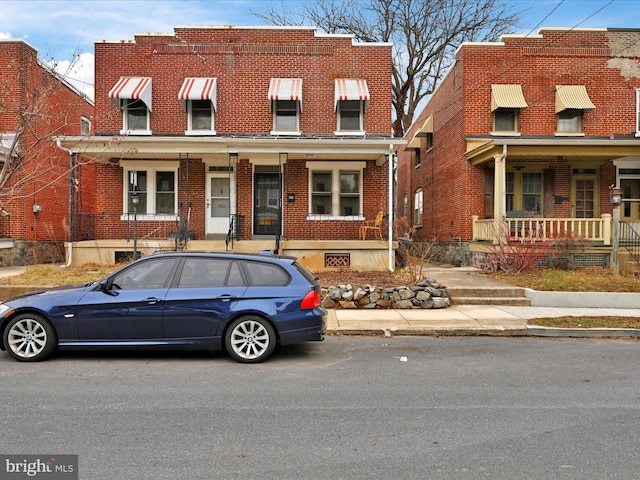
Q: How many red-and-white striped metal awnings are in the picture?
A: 4